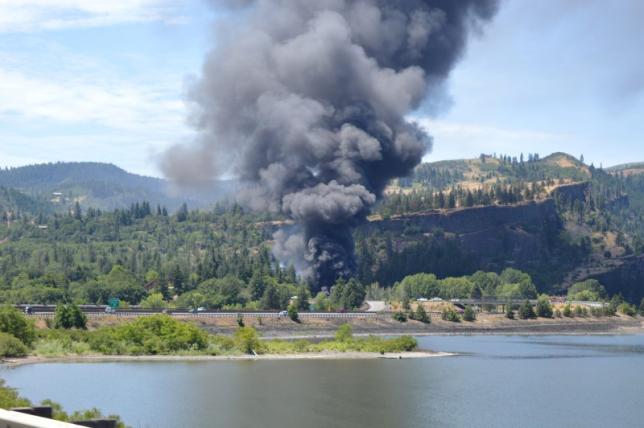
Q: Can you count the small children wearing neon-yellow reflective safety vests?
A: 0